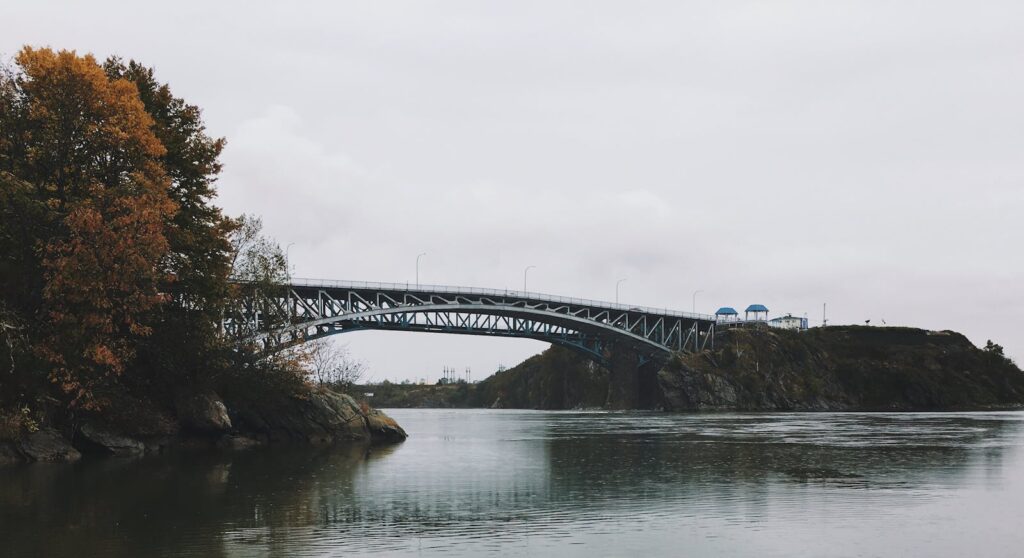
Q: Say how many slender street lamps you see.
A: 5